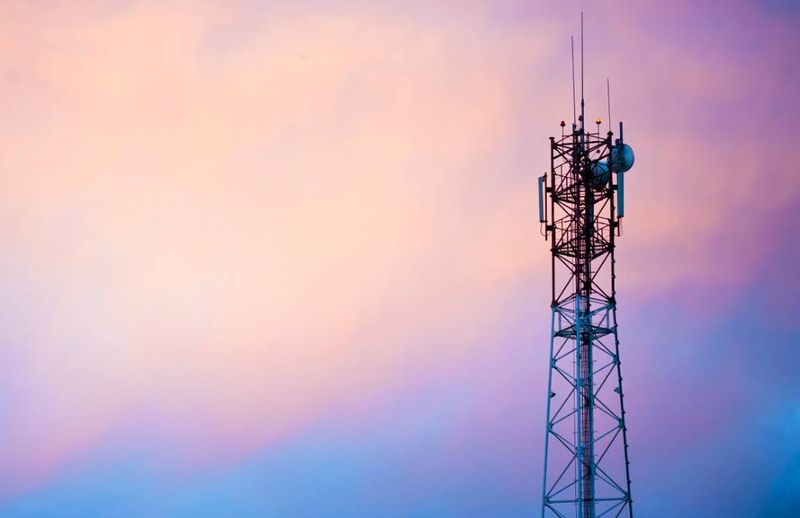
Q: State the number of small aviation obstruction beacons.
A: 3